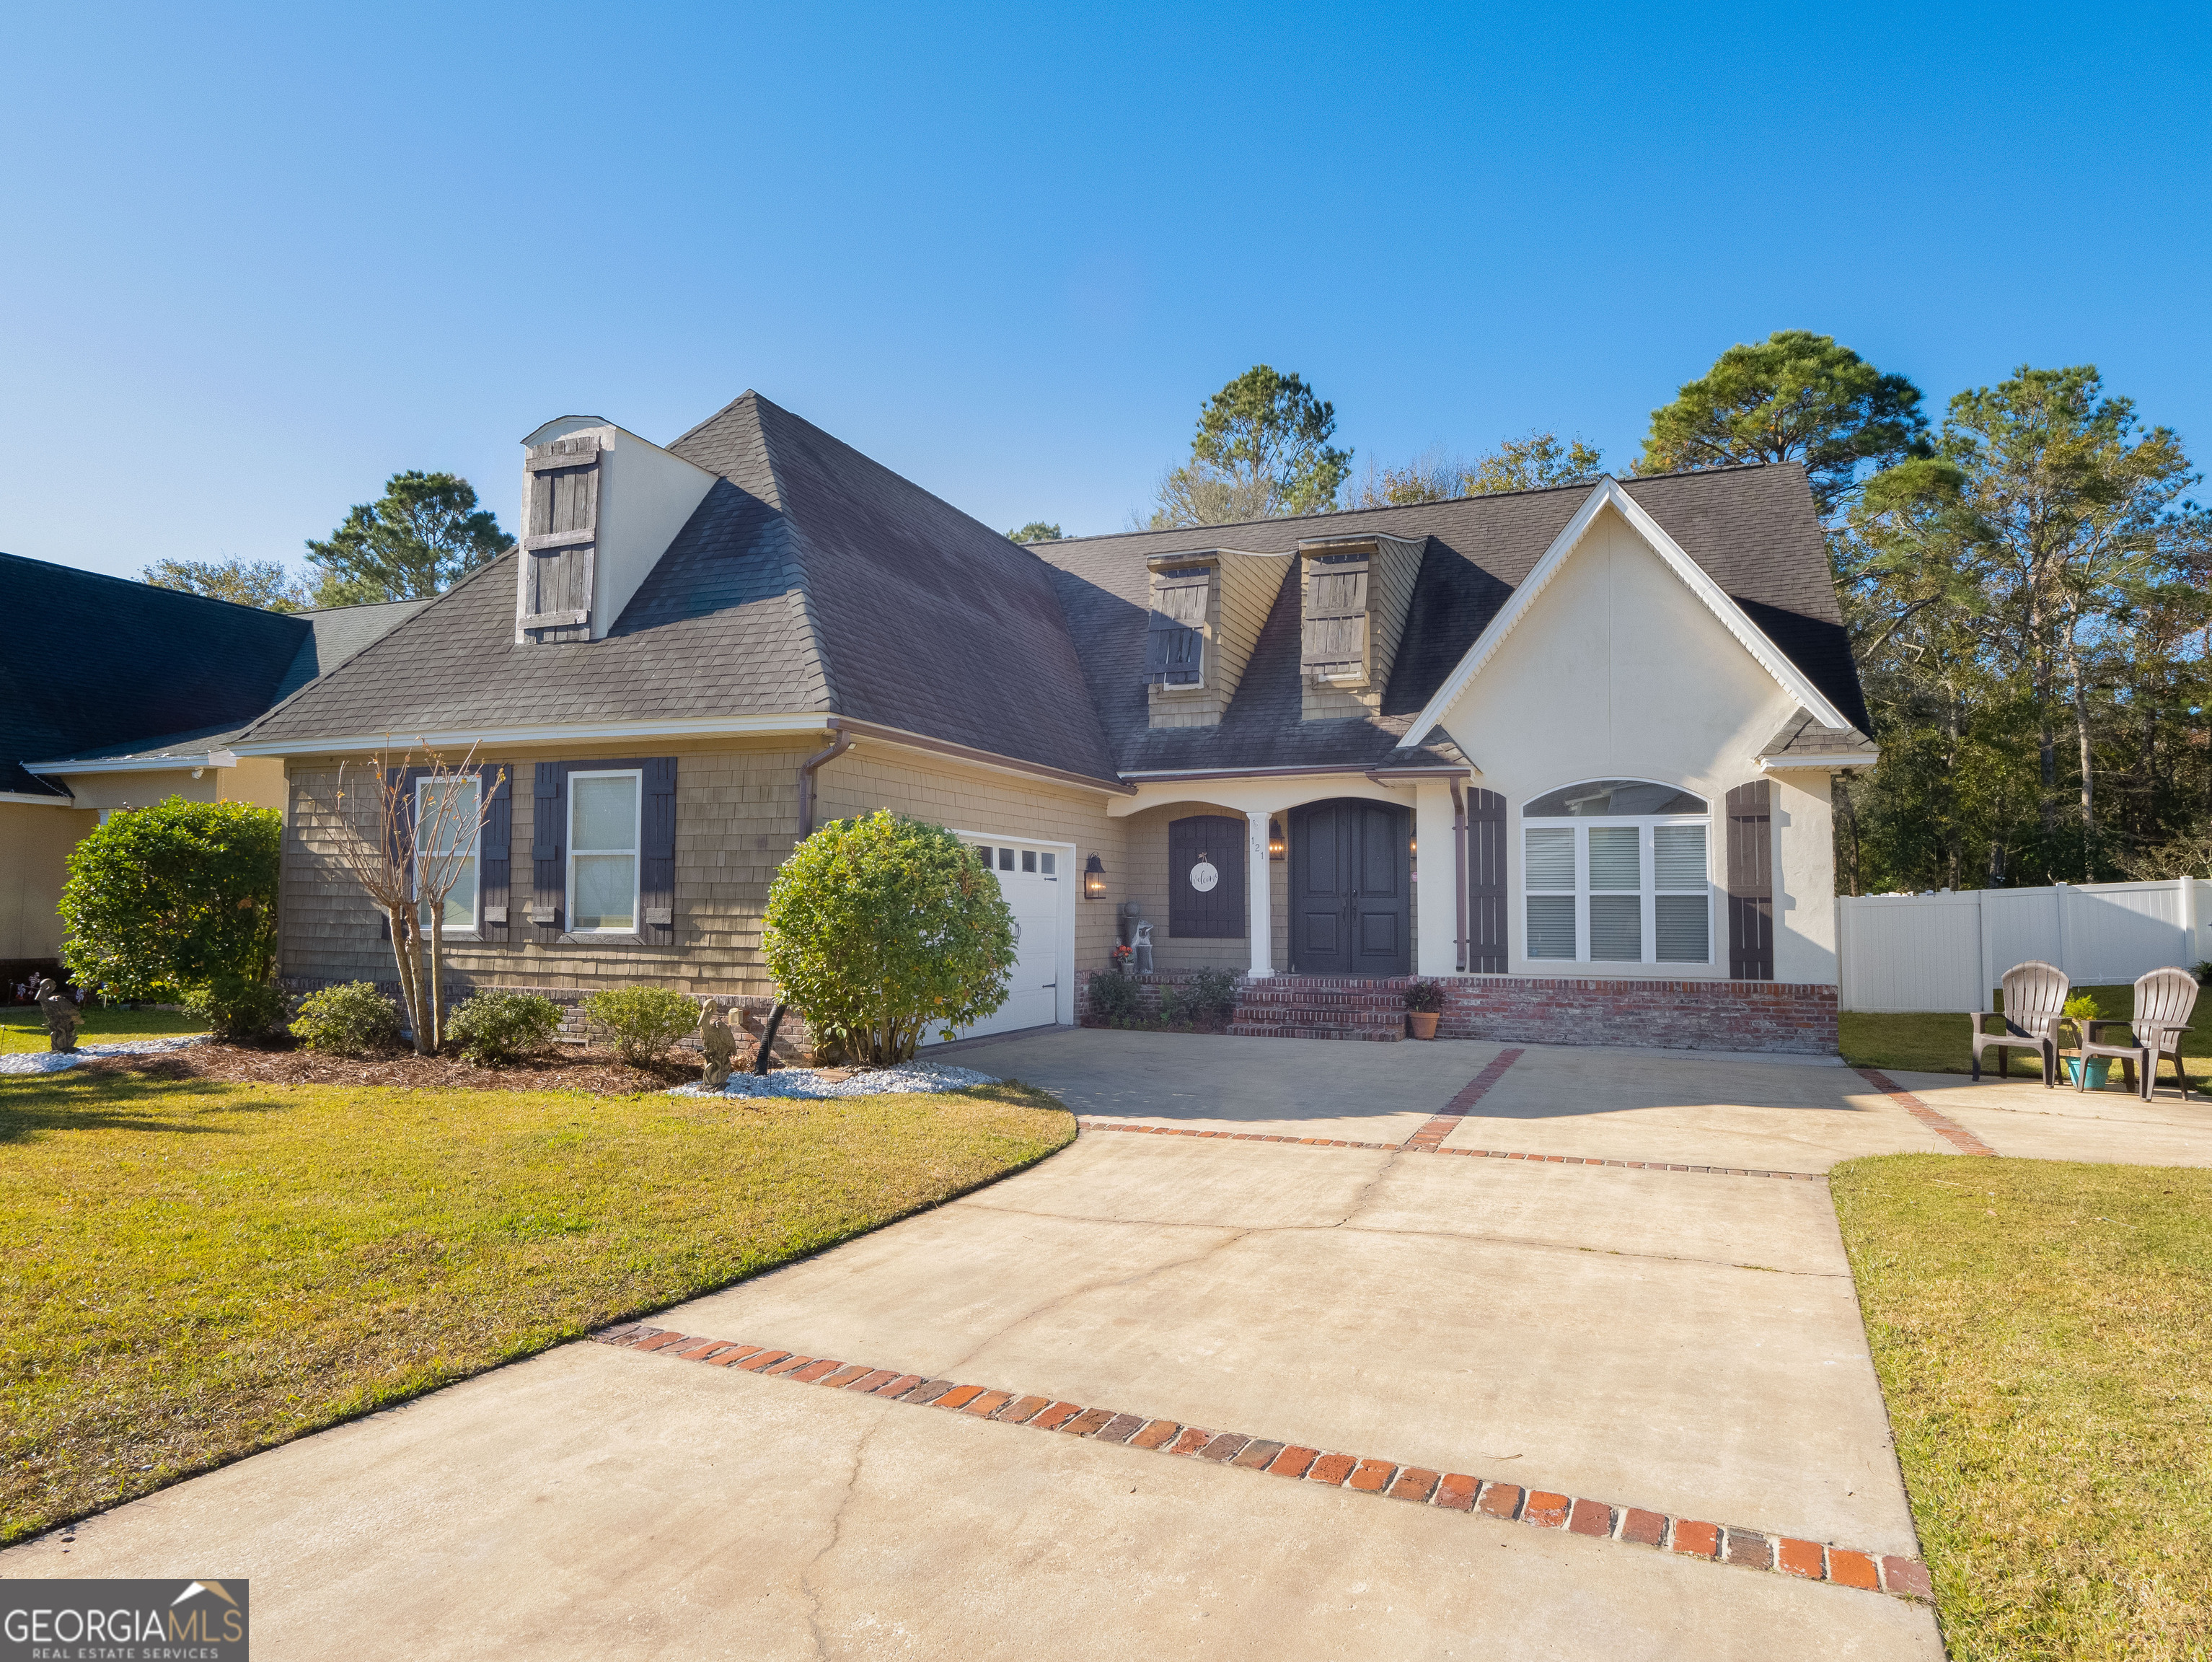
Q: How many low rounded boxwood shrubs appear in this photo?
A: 4